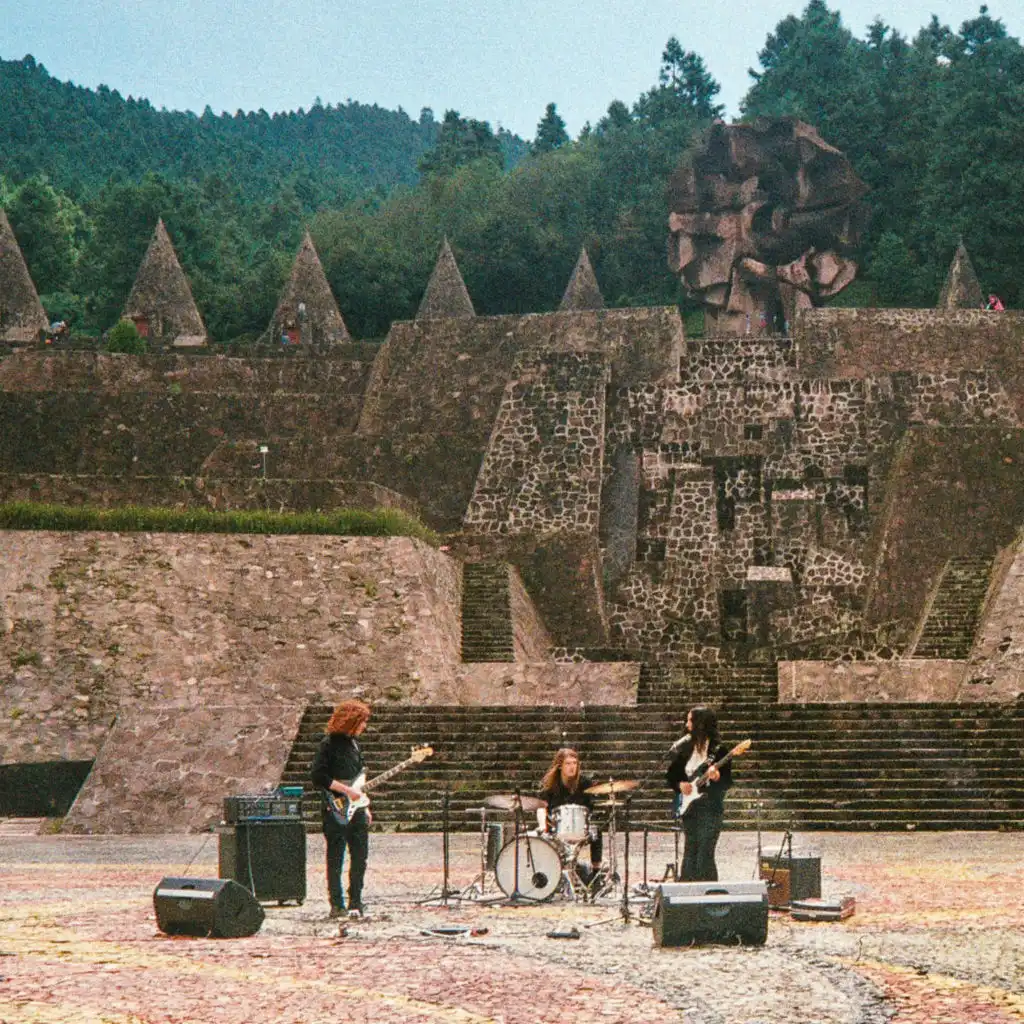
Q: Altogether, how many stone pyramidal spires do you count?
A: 6